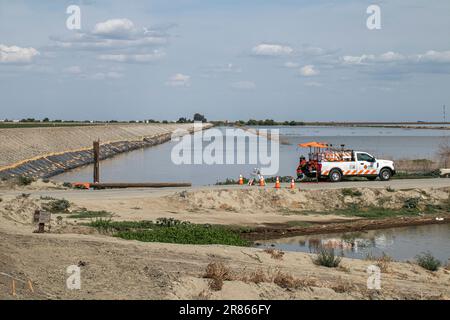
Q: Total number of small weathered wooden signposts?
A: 1